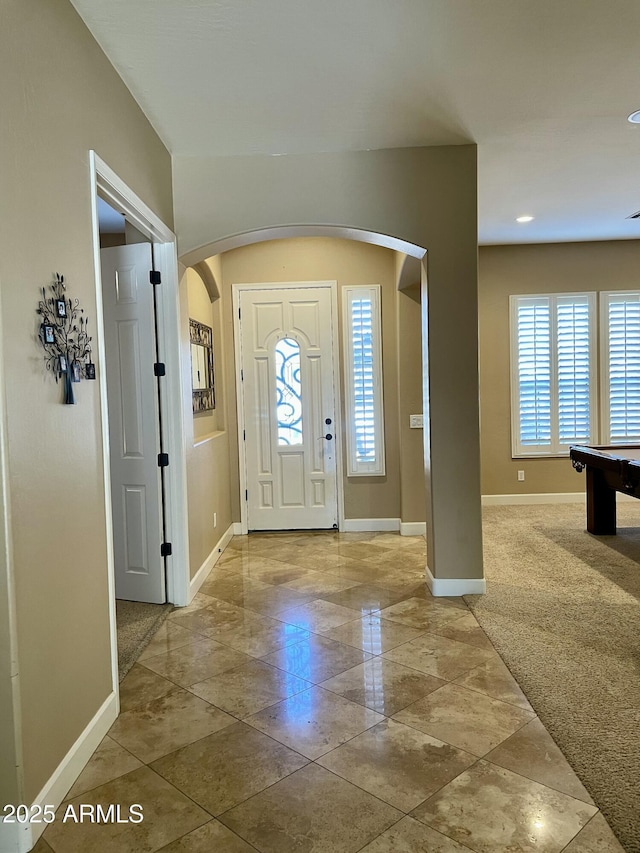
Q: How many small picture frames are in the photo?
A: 5